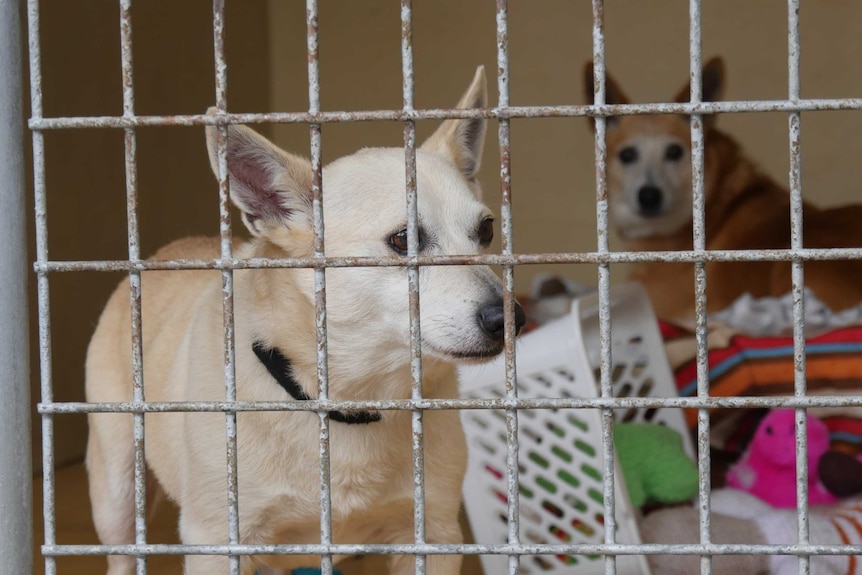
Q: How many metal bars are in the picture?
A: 13